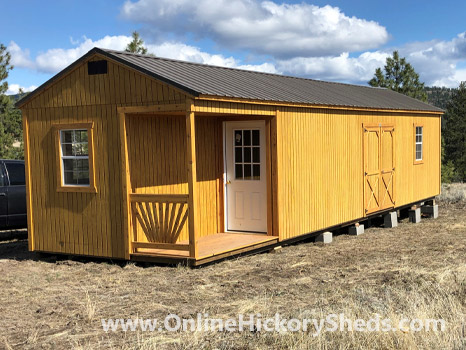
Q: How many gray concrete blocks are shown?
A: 5